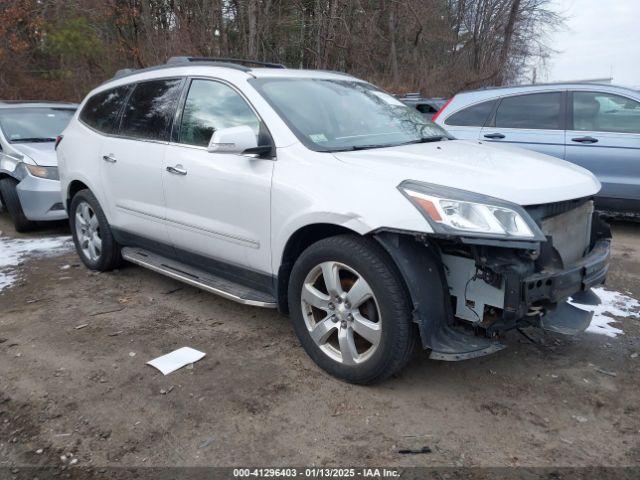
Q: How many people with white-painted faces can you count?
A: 0